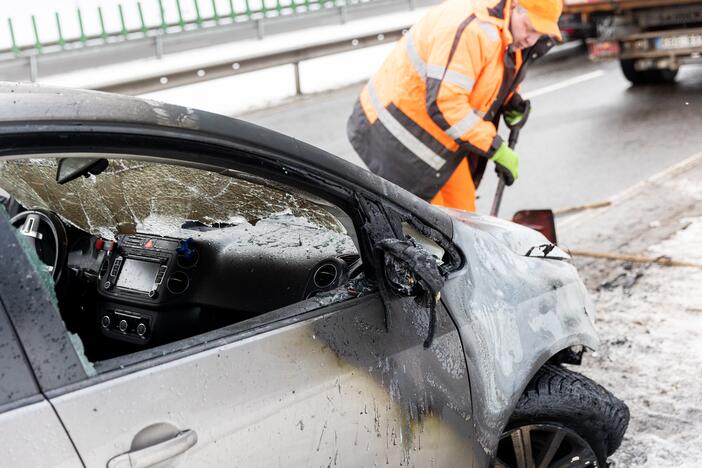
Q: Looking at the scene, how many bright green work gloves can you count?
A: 2